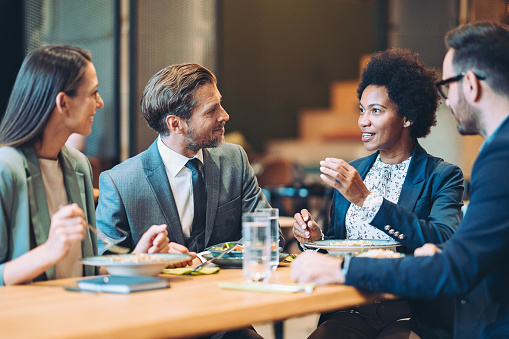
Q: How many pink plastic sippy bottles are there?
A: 0